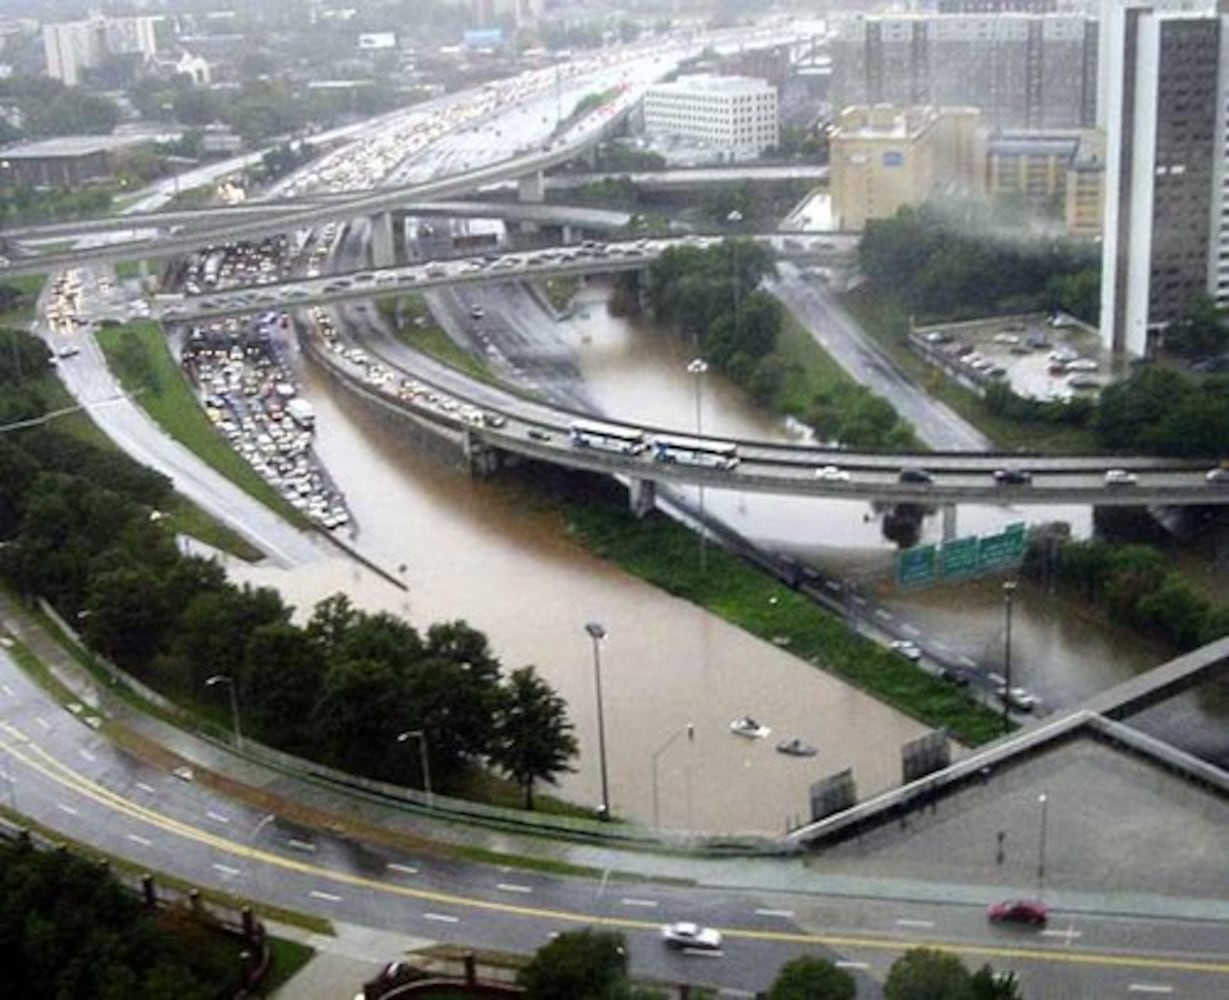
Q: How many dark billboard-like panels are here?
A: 2